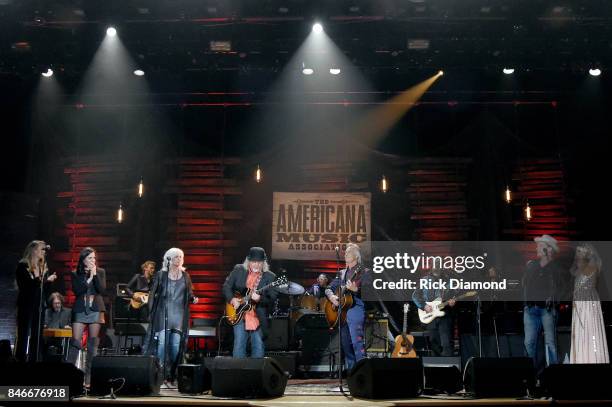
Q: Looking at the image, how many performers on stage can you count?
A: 12